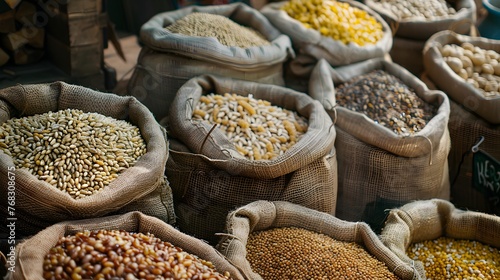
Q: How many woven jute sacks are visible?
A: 10